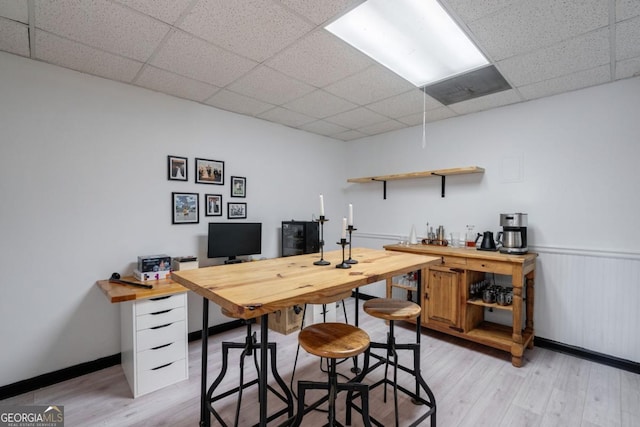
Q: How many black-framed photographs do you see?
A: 6